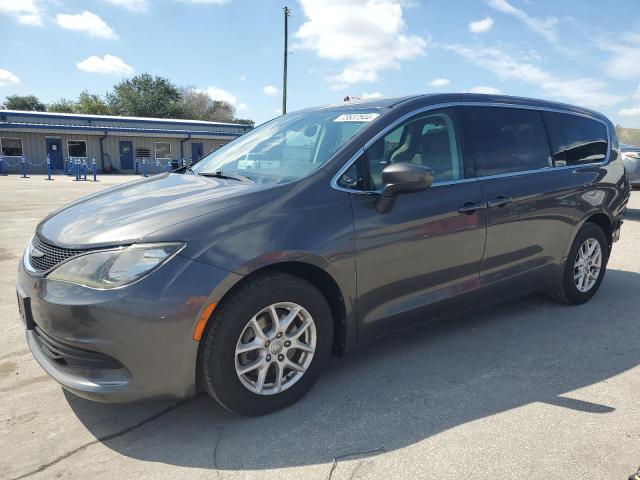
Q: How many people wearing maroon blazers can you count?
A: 0